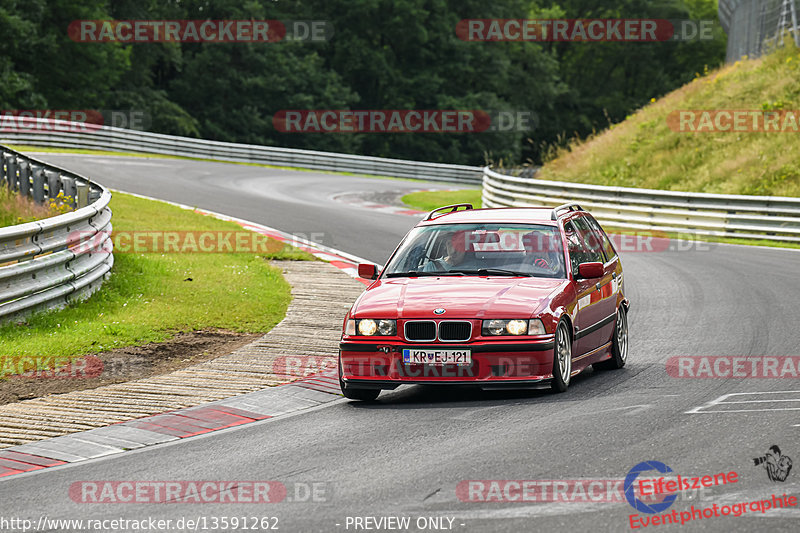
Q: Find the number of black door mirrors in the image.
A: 0